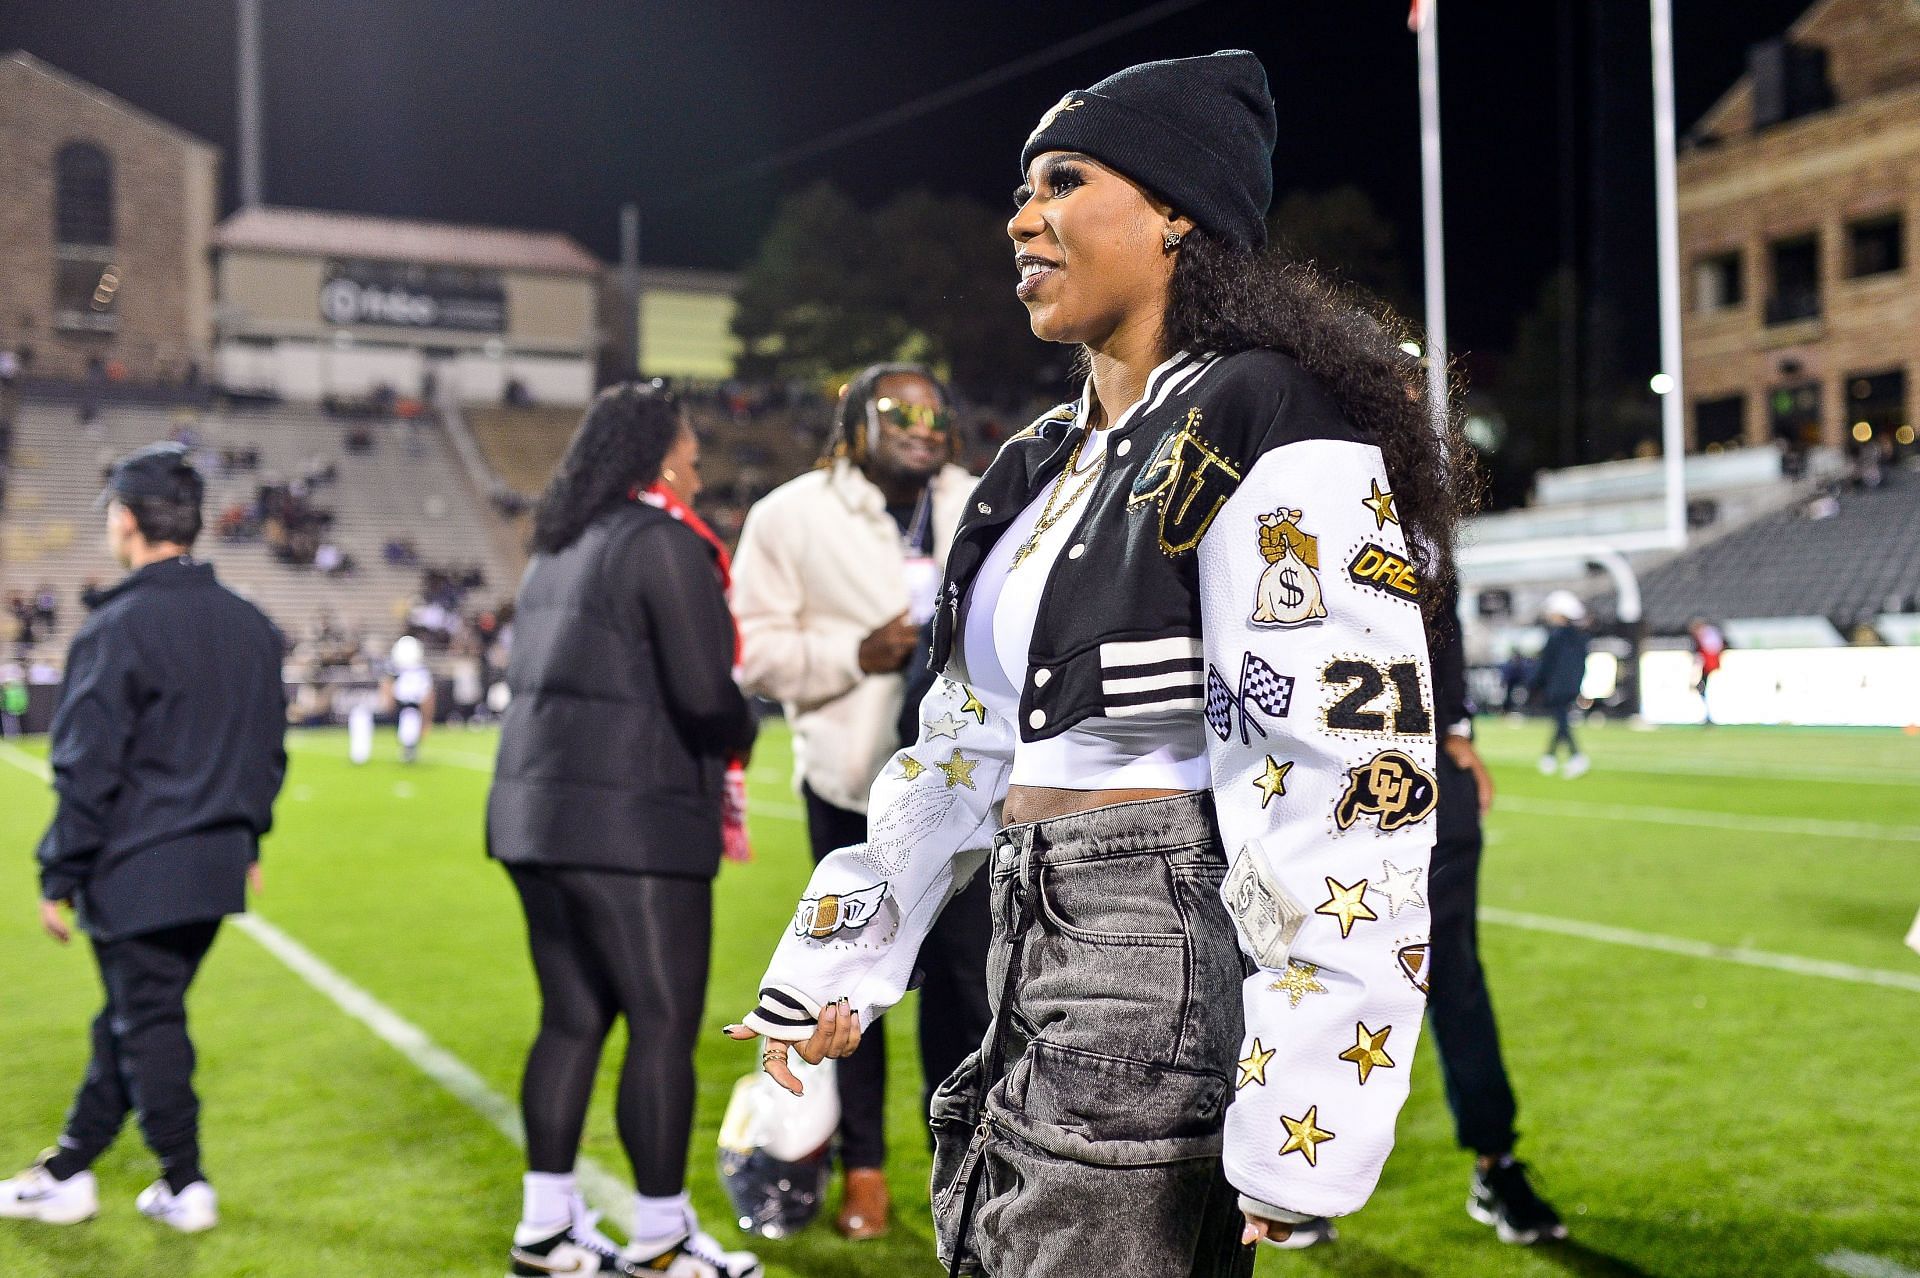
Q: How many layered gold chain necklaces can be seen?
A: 2